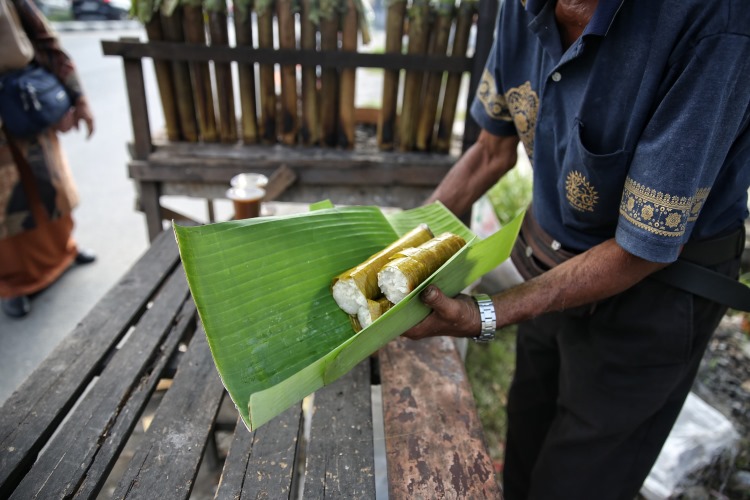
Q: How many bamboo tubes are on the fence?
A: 14